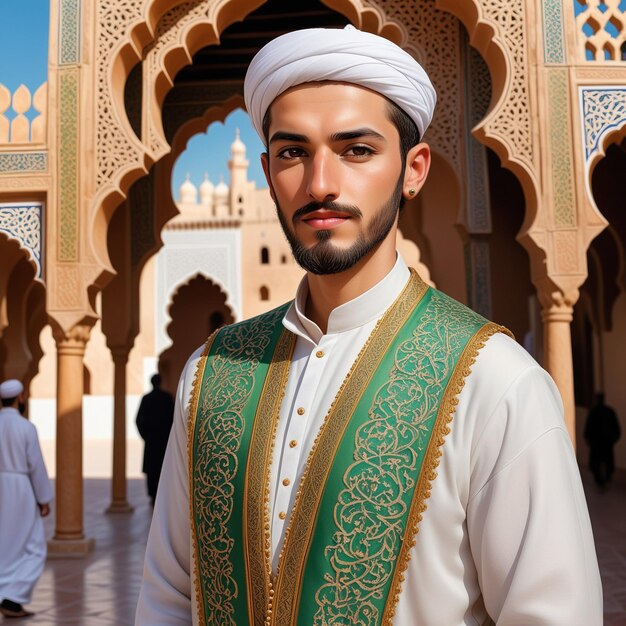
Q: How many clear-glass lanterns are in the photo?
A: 0